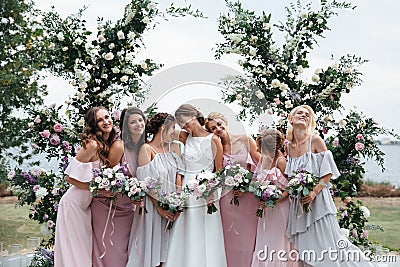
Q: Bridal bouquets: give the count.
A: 7